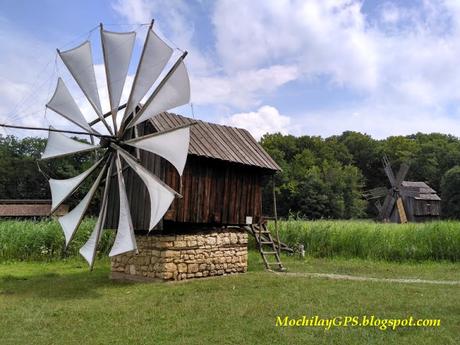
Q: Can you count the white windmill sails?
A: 12